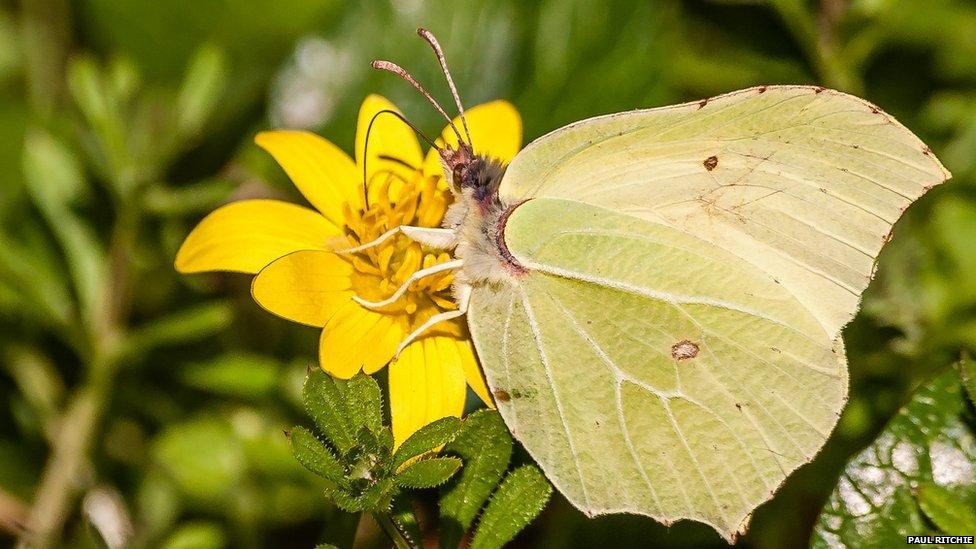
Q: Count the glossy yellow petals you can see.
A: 8